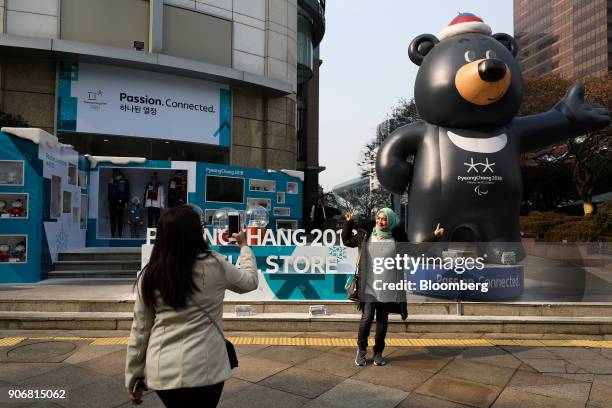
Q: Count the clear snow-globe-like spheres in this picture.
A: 3